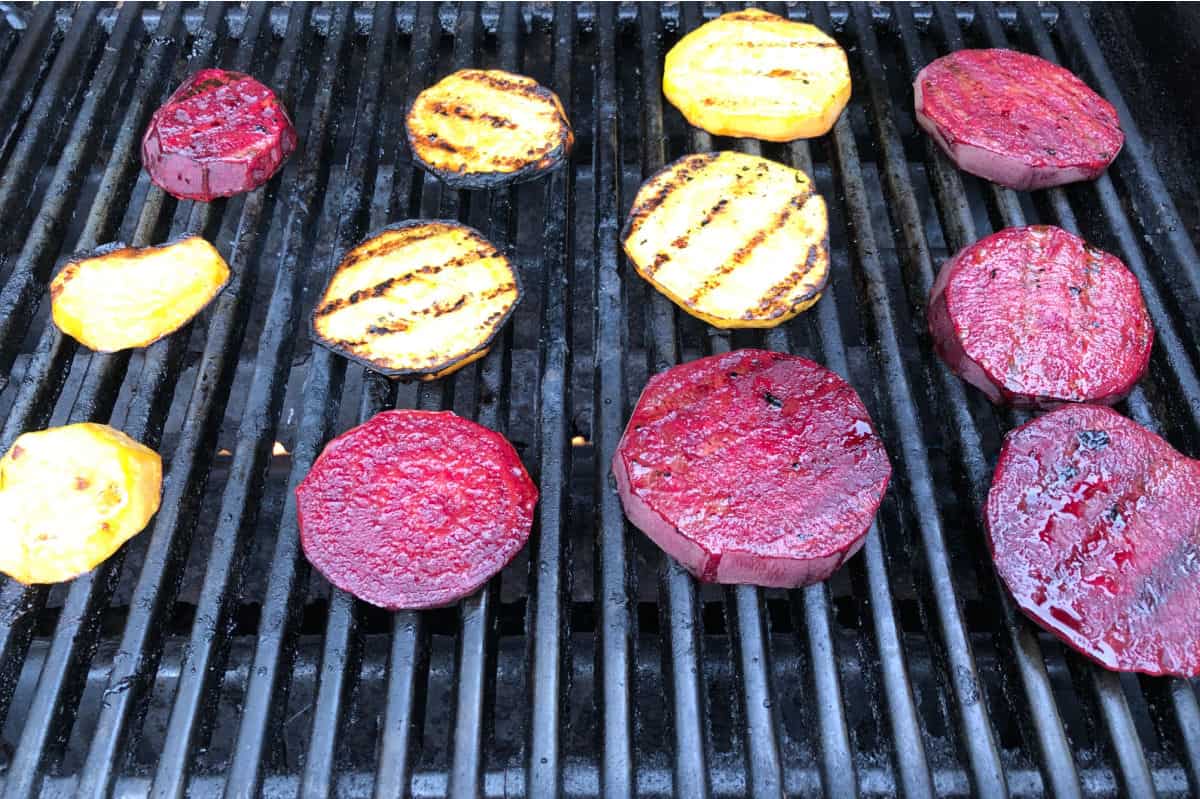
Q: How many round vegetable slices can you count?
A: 12